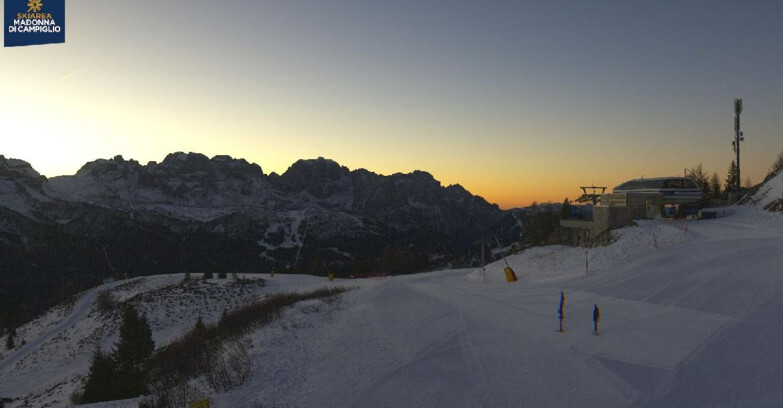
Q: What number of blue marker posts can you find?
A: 2